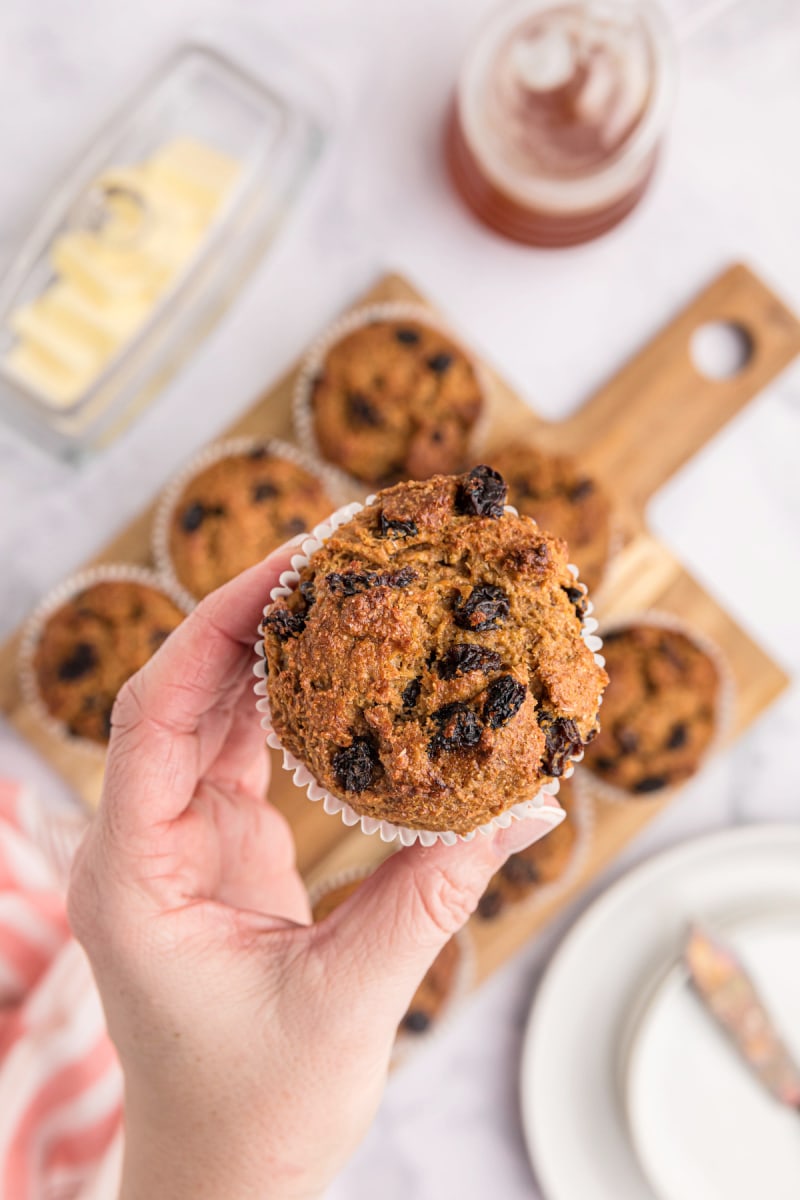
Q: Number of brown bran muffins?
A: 8